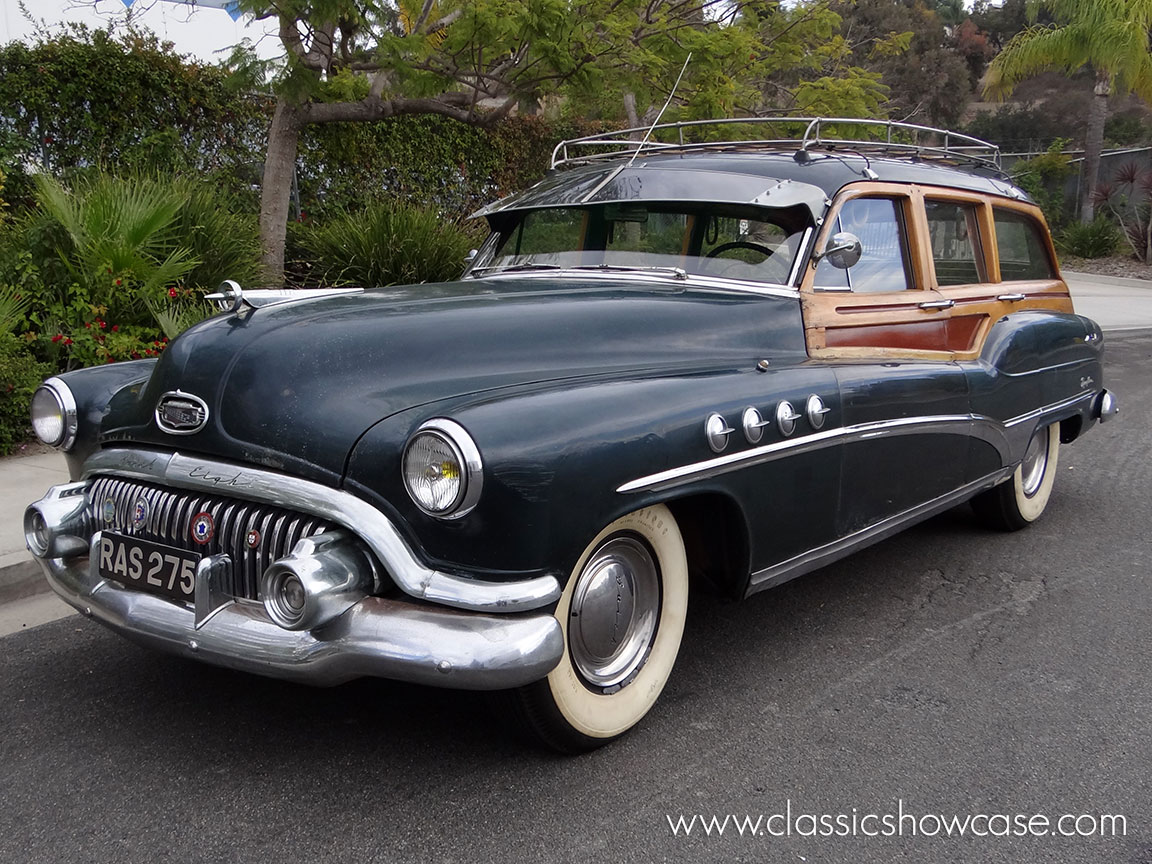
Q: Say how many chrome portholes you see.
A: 4